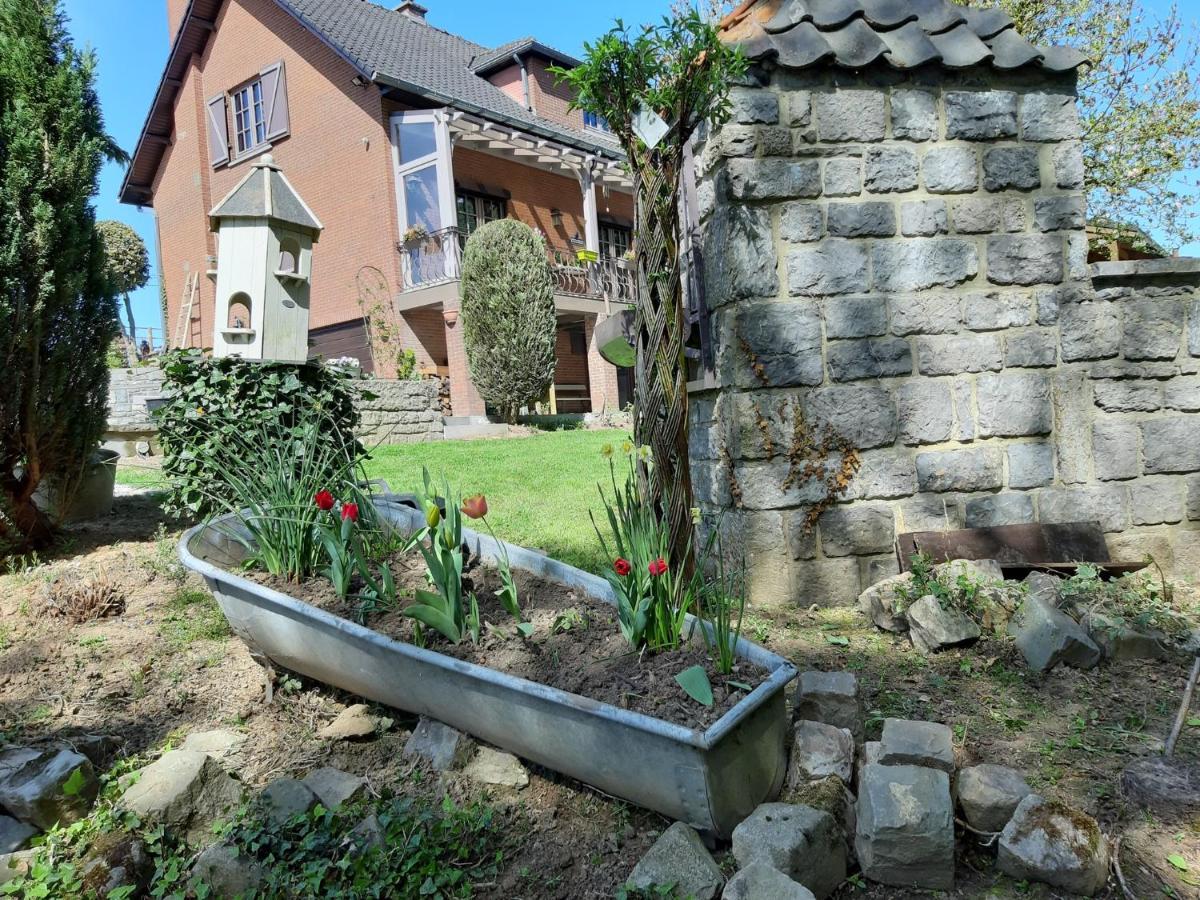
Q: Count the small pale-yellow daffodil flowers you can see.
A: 4